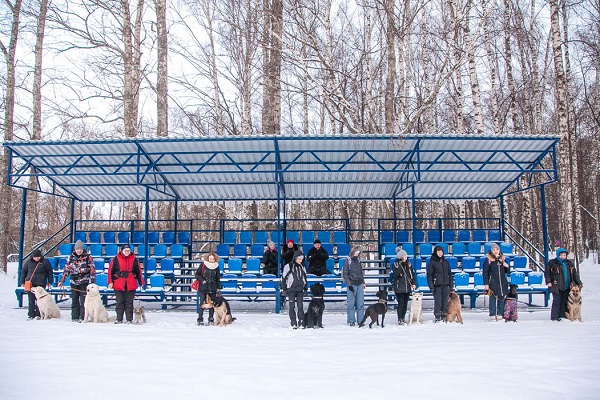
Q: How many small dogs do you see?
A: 1